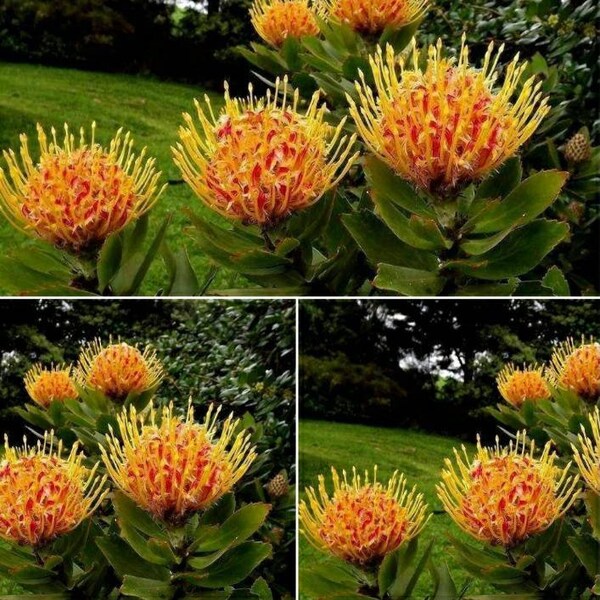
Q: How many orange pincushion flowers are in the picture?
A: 14